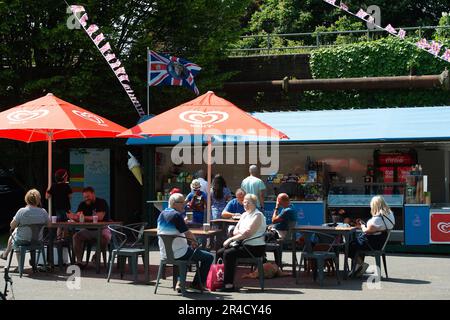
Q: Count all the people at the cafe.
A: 13